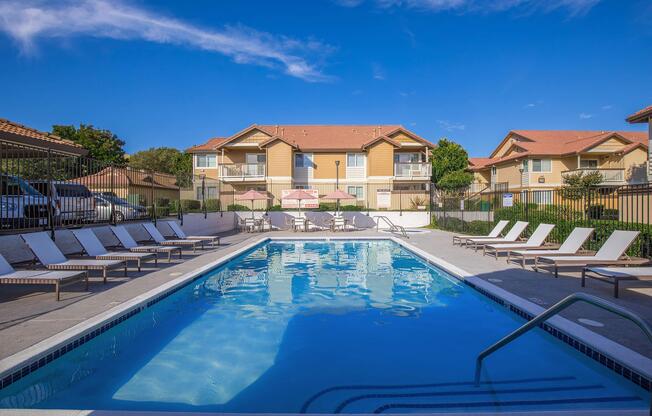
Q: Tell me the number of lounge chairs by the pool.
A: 12